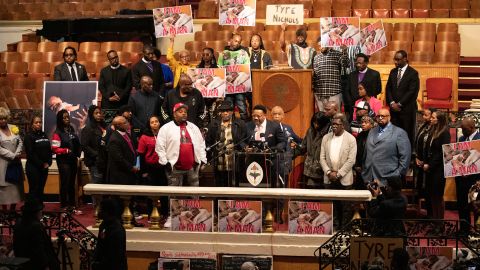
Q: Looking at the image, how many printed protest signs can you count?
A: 11